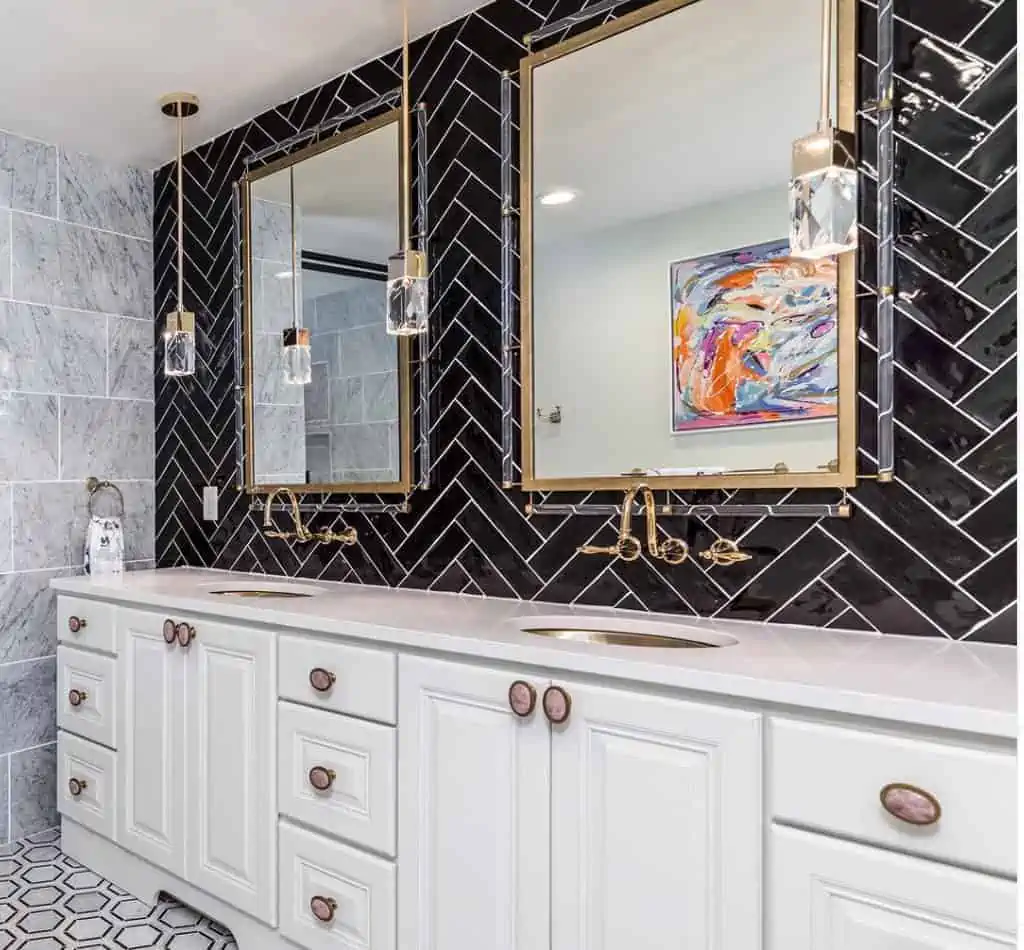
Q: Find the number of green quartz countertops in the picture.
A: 0